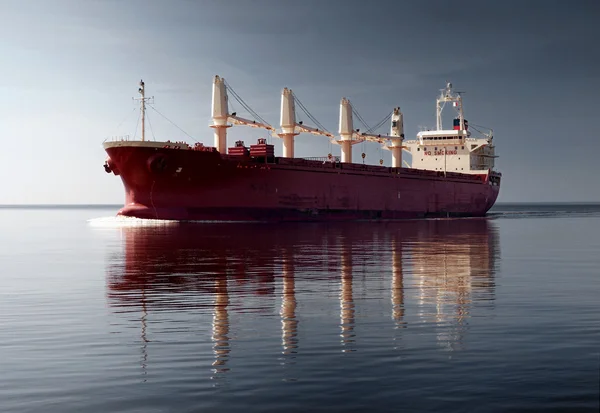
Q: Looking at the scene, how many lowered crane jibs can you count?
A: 4